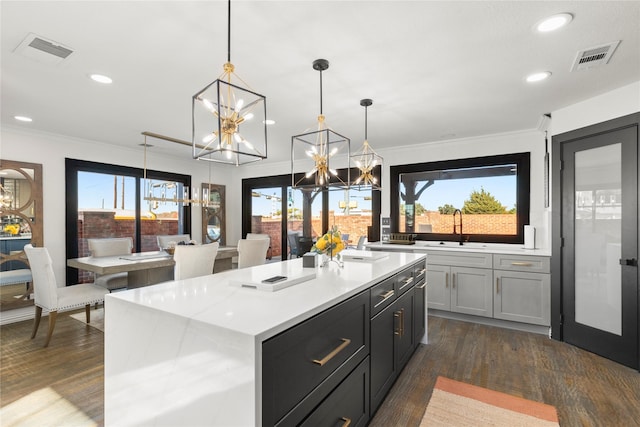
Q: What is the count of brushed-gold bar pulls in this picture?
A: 12